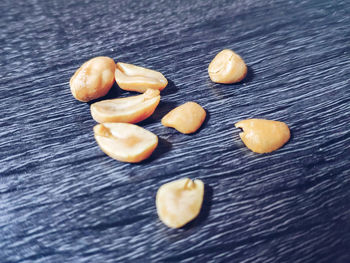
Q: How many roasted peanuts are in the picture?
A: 8